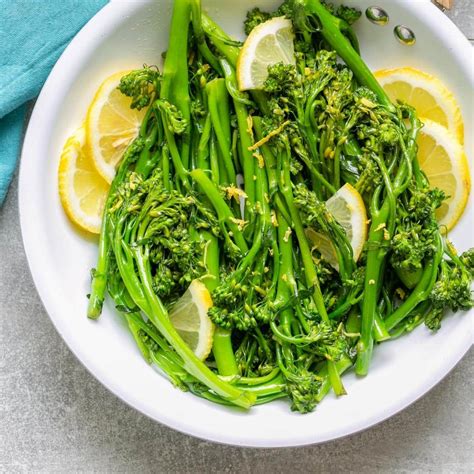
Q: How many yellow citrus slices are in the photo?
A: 7